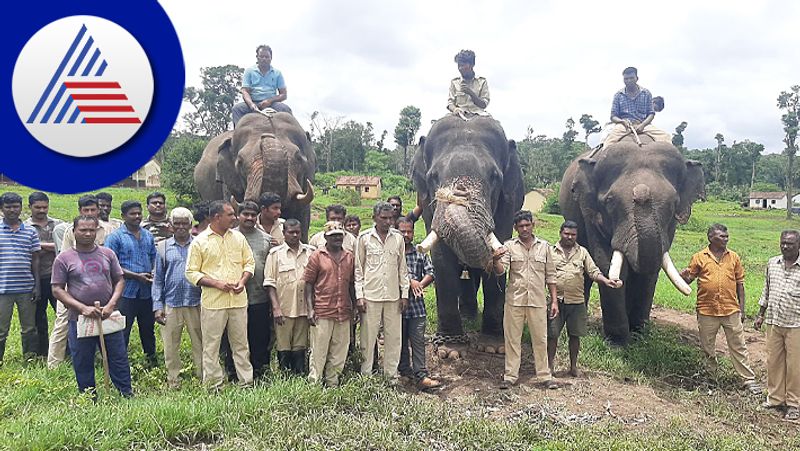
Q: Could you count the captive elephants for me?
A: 3